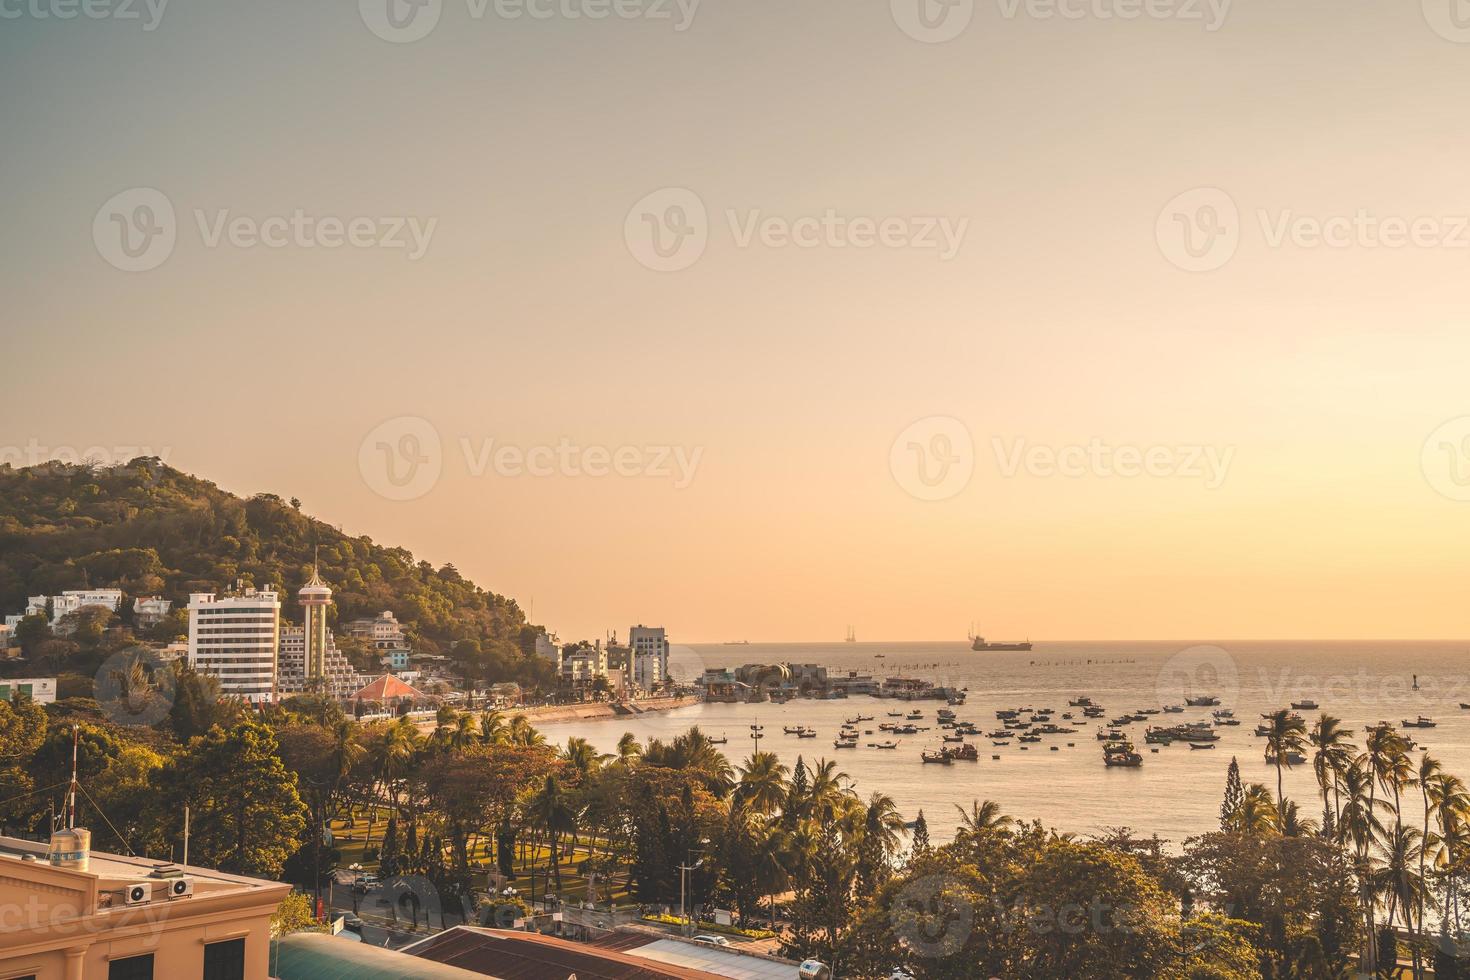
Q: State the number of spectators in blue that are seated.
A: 0